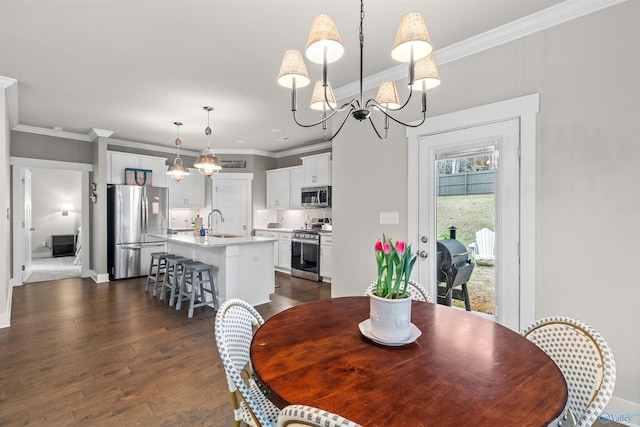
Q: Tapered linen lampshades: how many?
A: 6